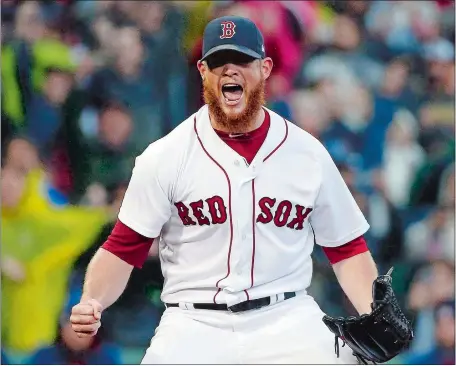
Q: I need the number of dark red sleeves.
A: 2